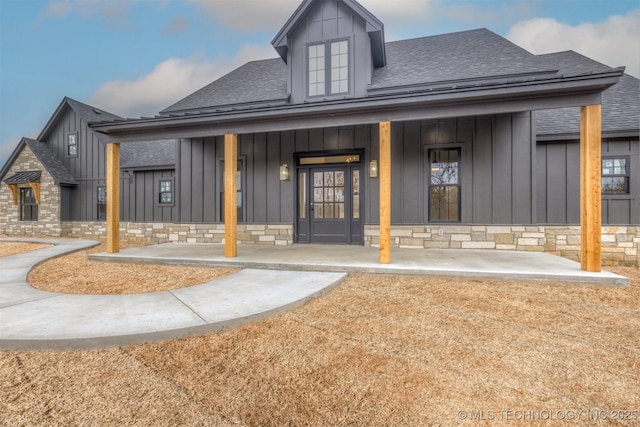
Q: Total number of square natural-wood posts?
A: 4